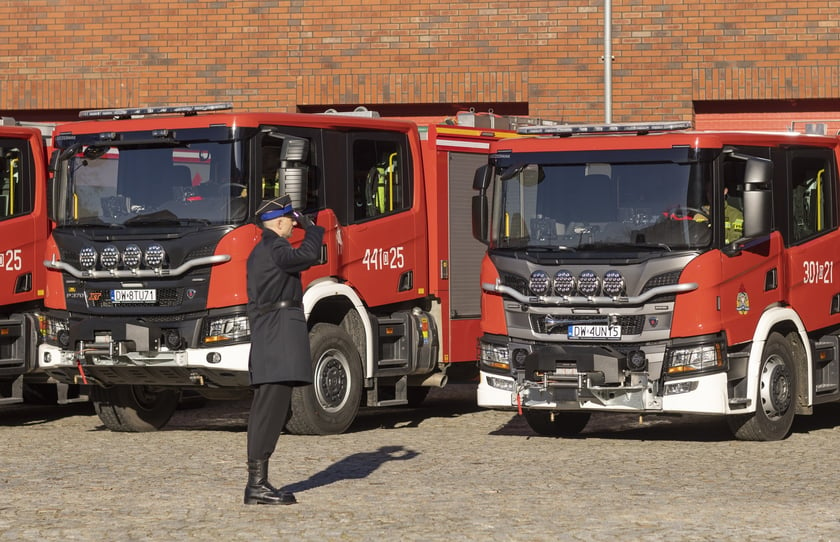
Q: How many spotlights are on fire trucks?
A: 8